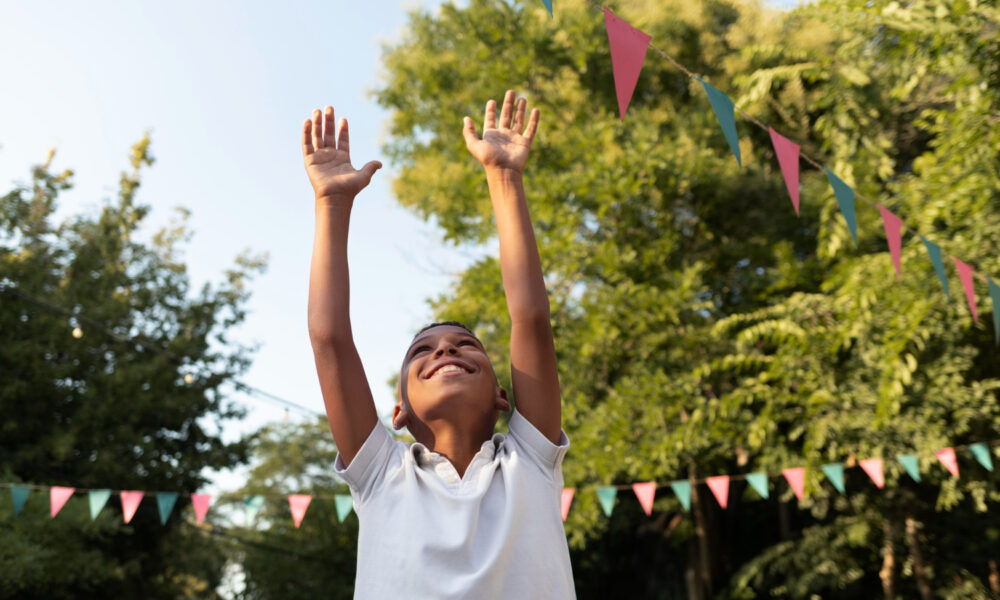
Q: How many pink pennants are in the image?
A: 14